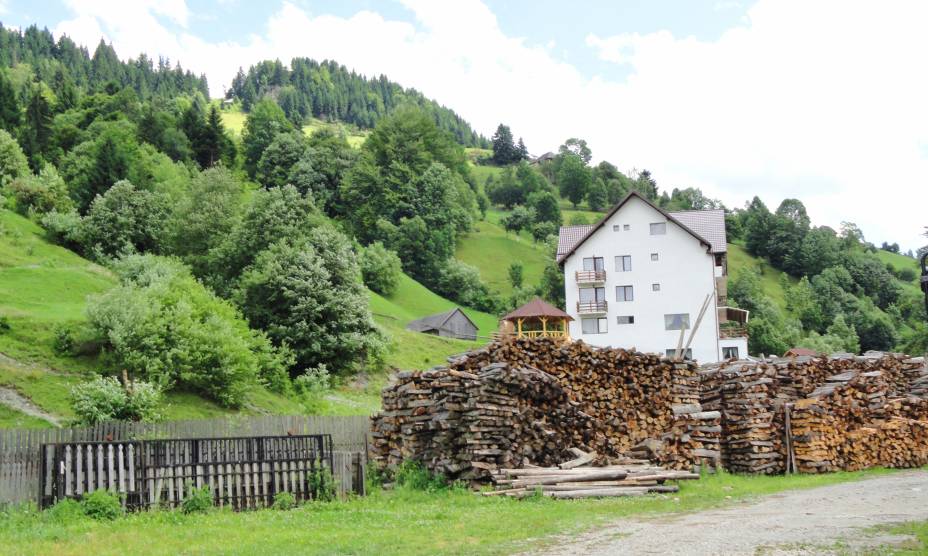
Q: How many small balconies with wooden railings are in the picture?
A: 2